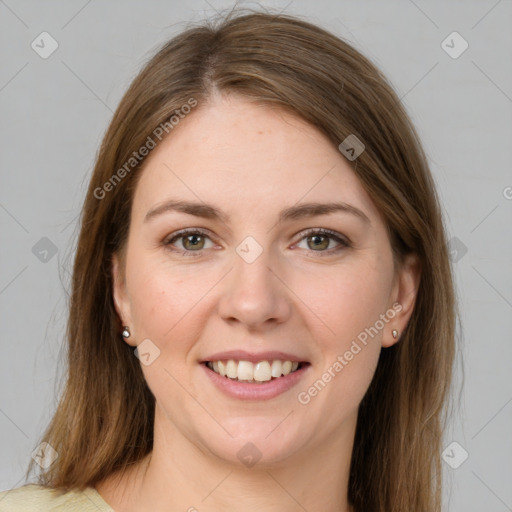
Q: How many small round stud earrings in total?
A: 2